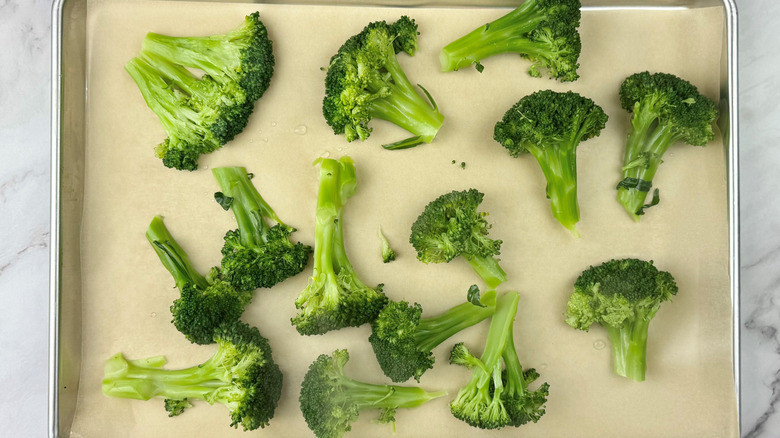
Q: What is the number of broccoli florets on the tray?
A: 14